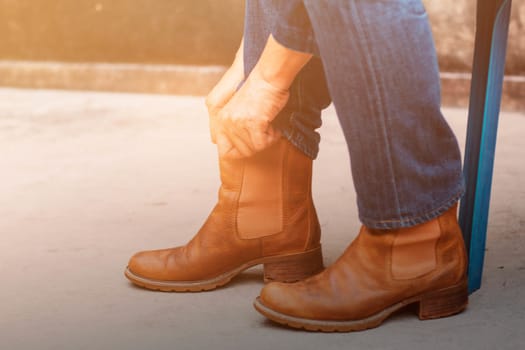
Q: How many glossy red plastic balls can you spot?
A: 0